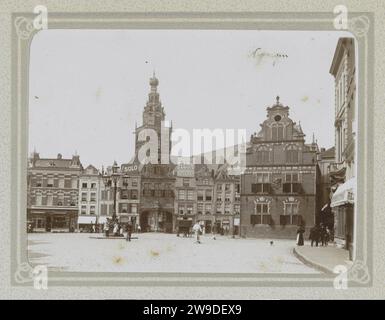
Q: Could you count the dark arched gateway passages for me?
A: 1